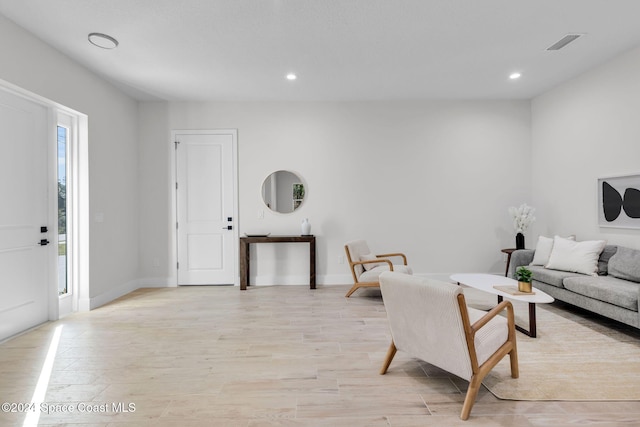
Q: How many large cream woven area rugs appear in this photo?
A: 1